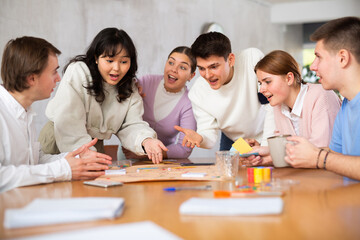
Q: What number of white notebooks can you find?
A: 3